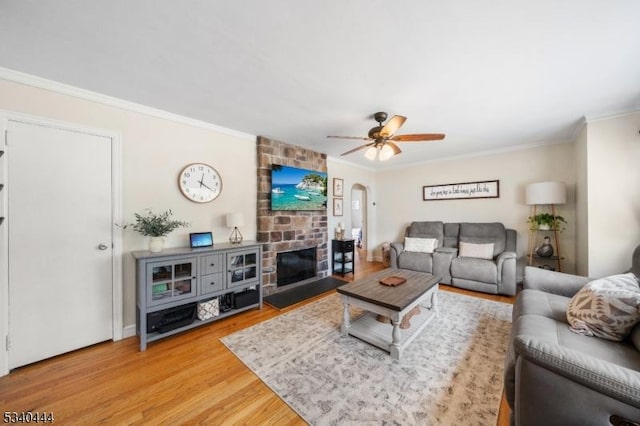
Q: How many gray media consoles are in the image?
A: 1